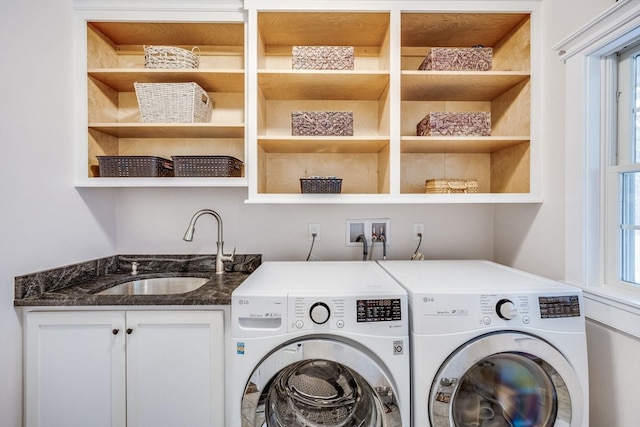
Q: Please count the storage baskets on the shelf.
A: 10